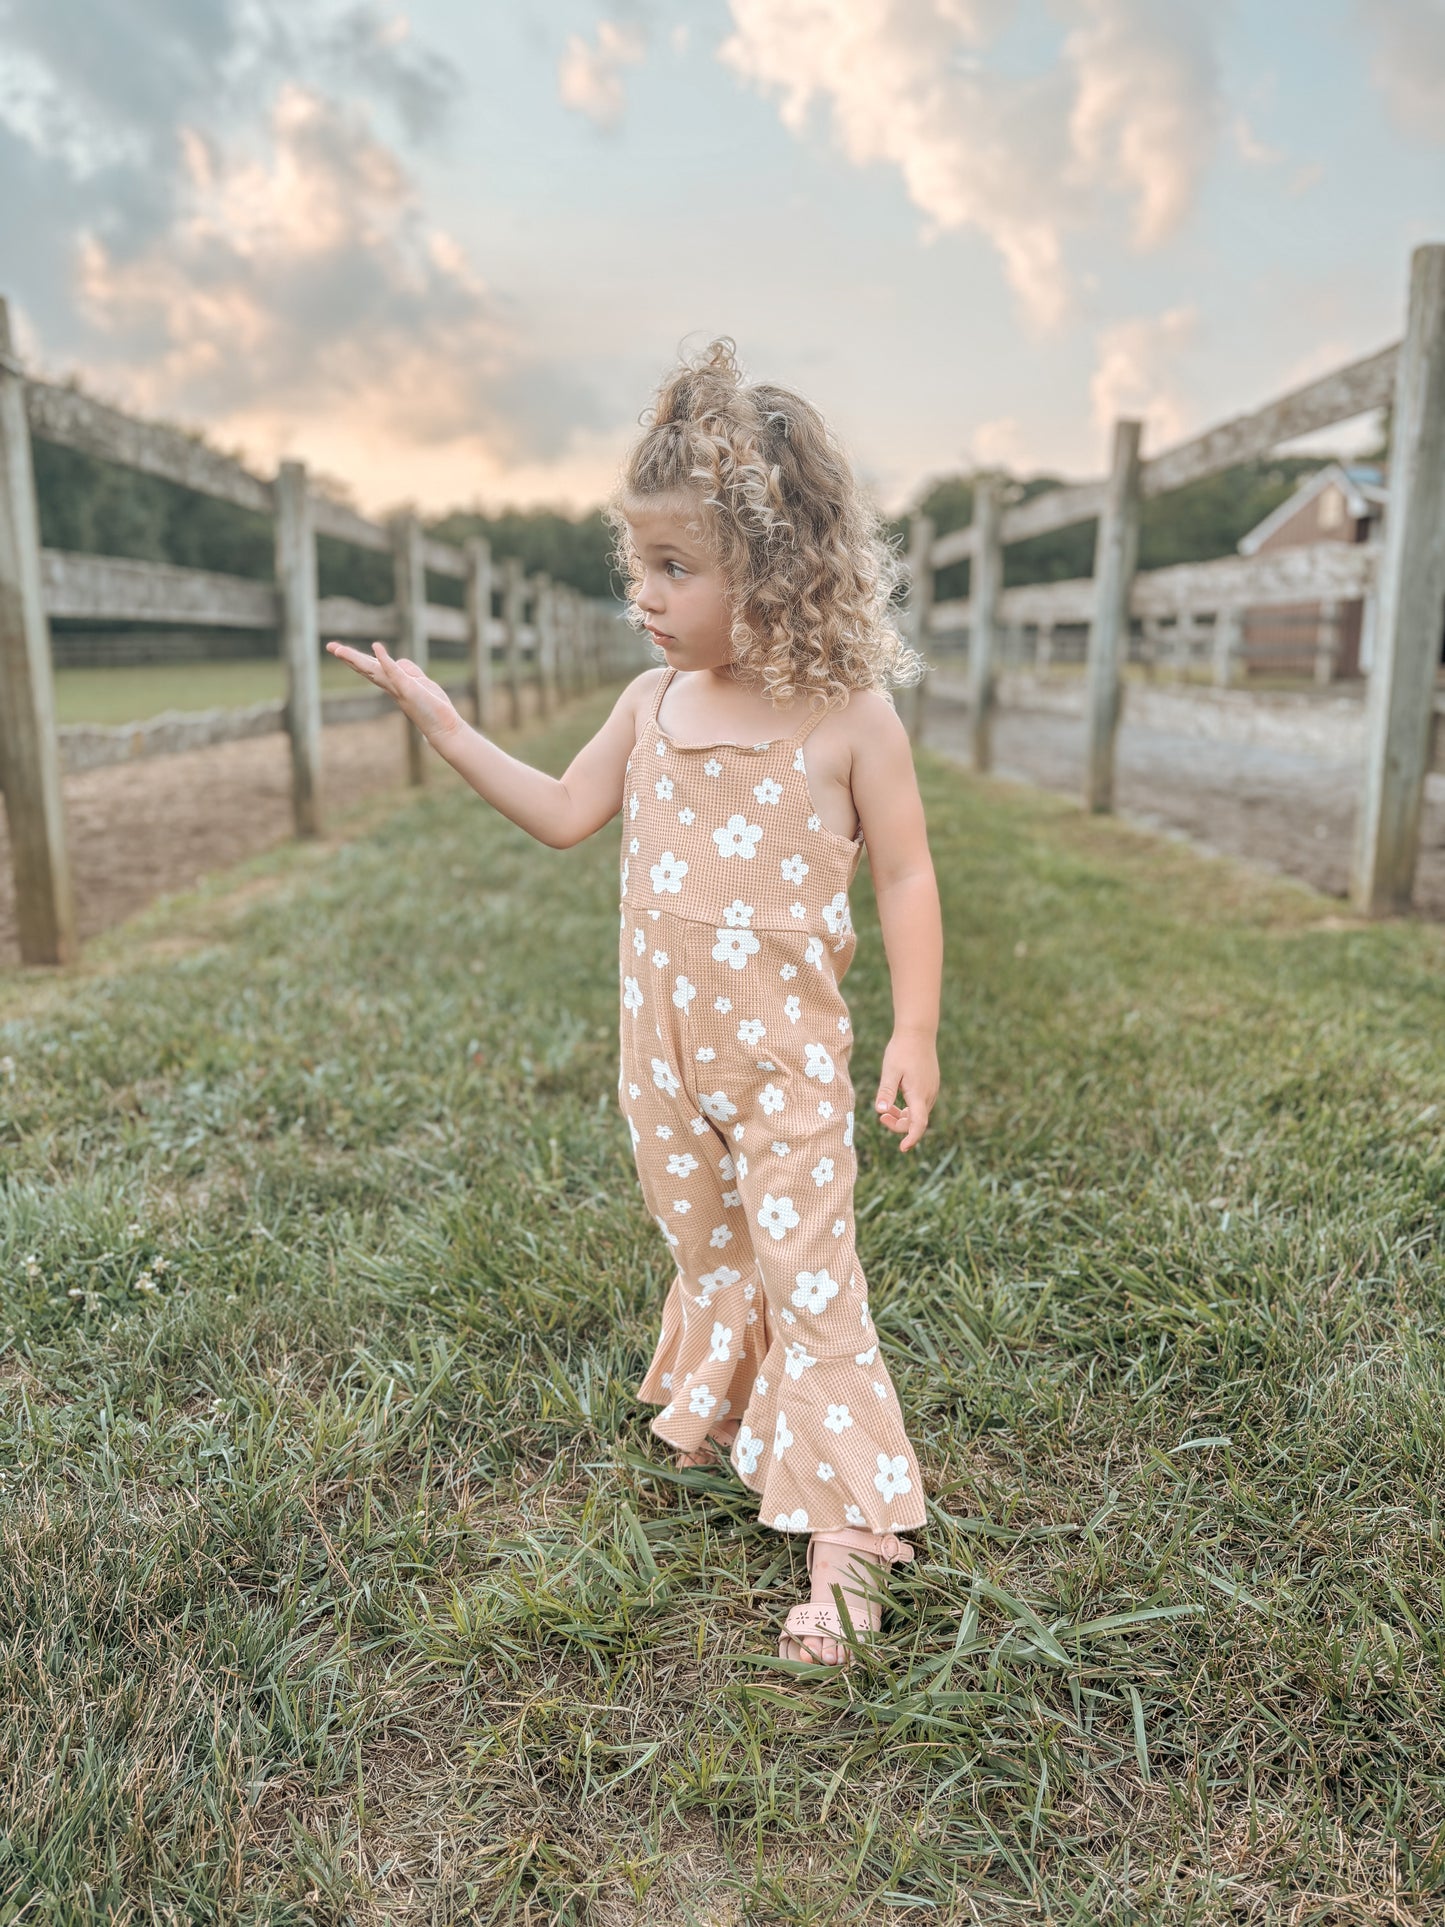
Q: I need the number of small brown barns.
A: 1